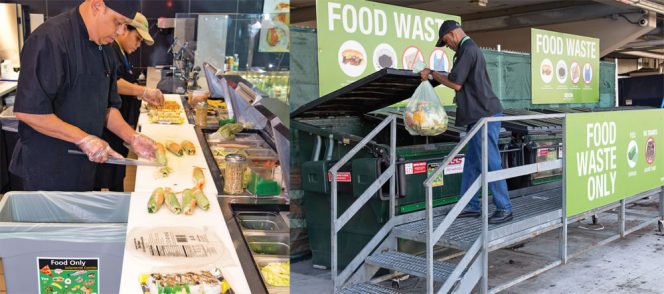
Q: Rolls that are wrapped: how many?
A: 8